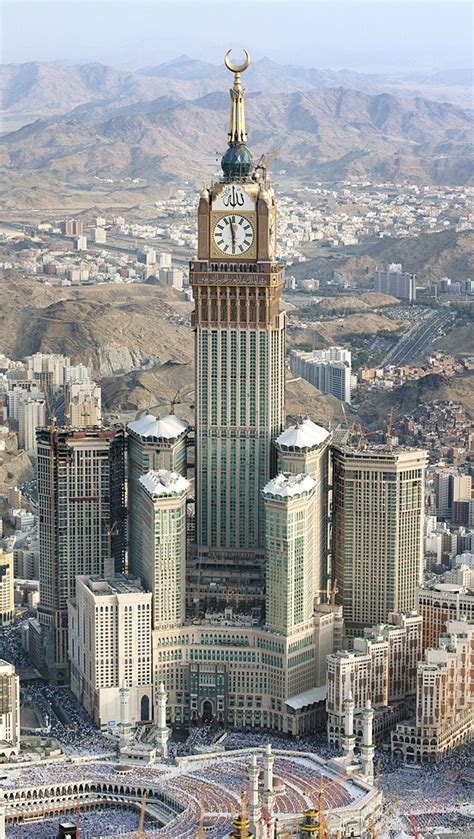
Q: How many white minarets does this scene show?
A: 6